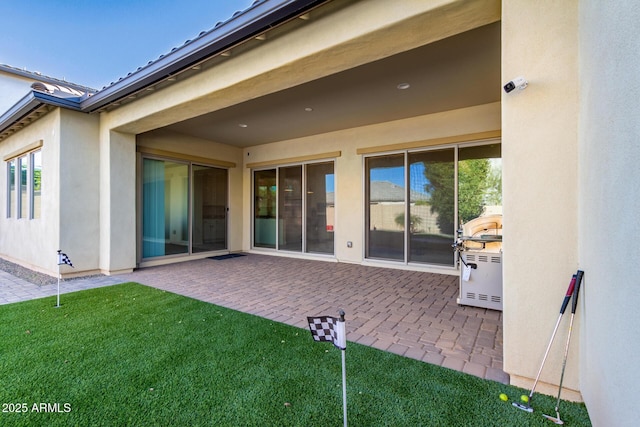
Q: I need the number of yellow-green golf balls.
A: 2